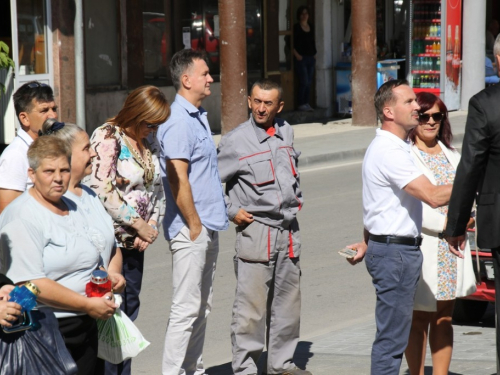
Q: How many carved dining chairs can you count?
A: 0